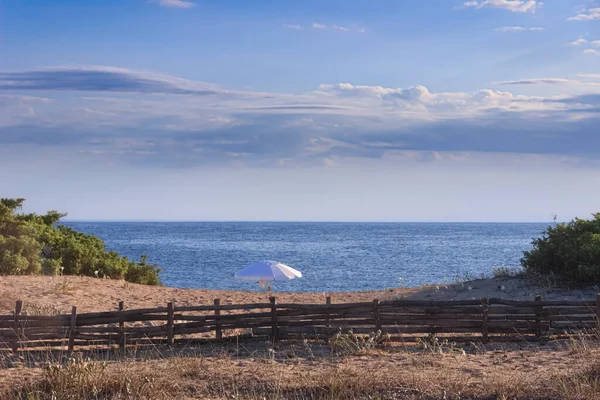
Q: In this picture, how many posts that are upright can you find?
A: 11